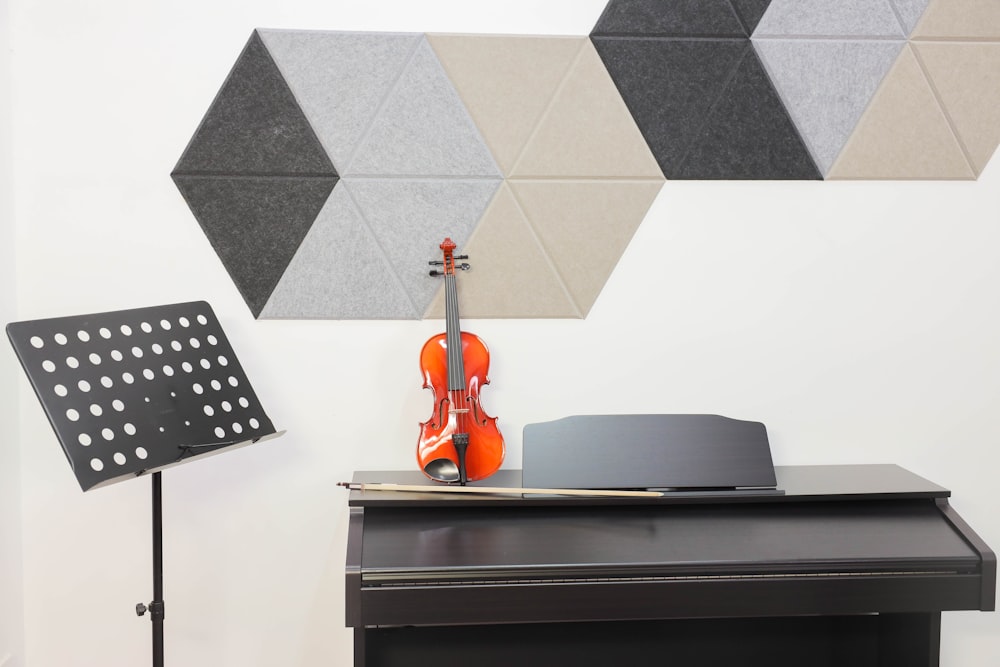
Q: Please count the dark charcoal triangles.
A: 6